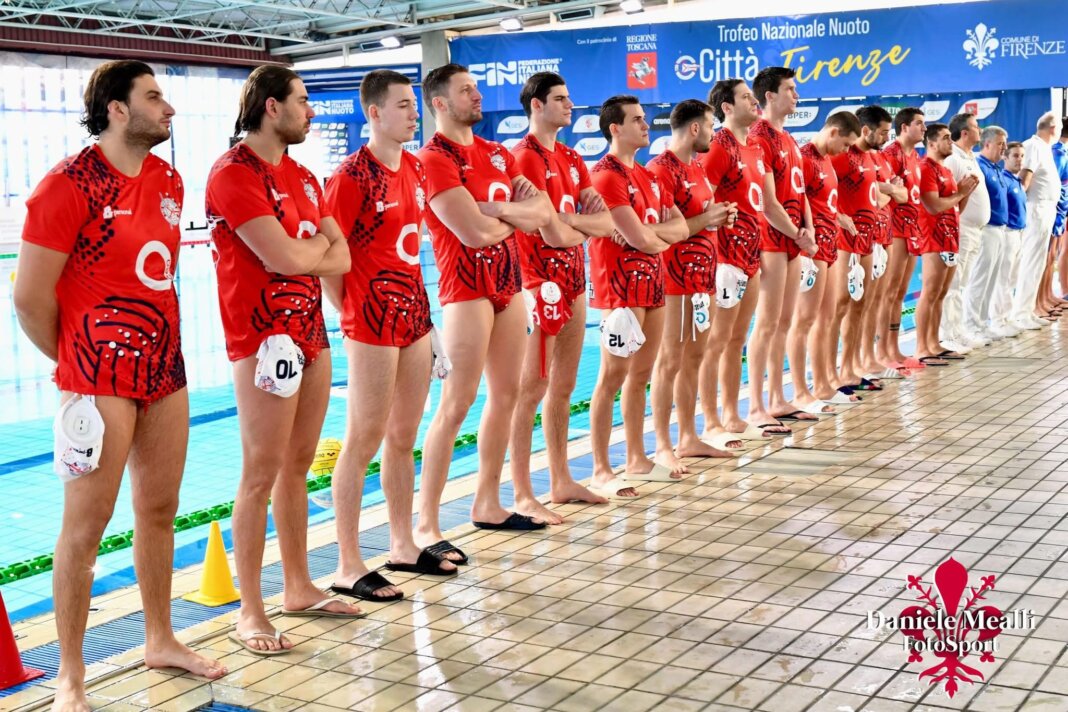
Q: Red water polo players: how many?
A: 14